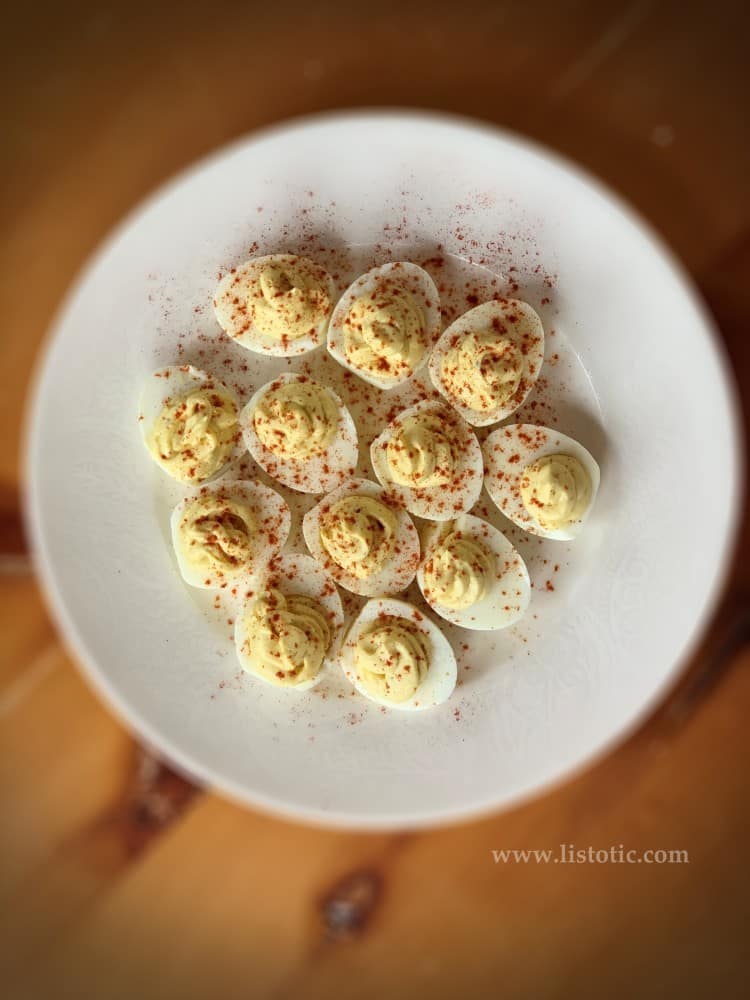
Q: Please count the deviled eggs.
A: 12